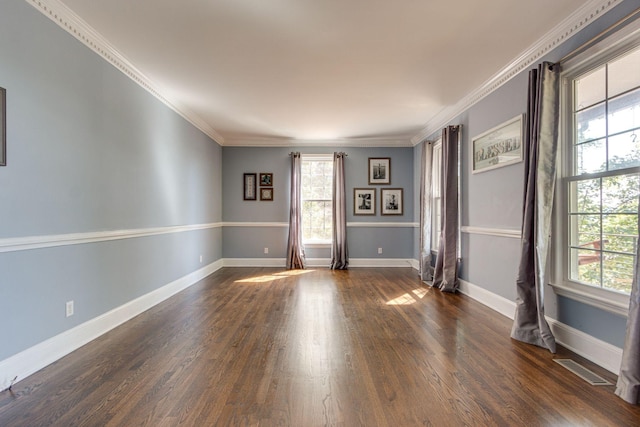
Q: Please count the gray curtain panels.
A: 6